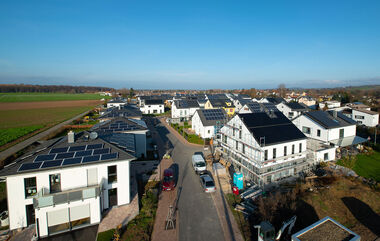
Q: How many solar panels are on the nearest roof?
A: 12